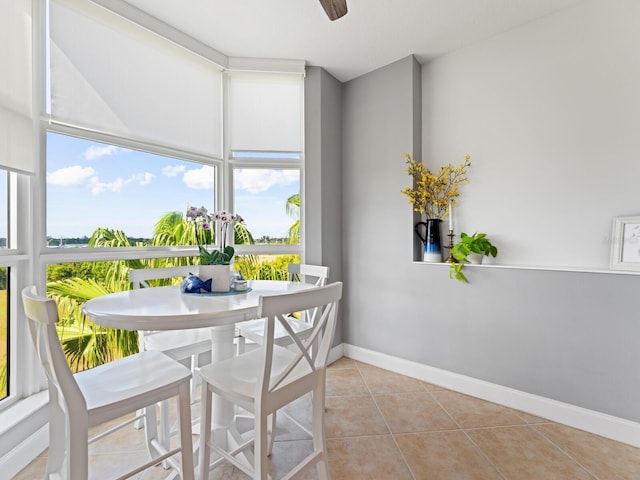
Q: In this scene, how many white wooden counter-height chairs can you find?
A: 4